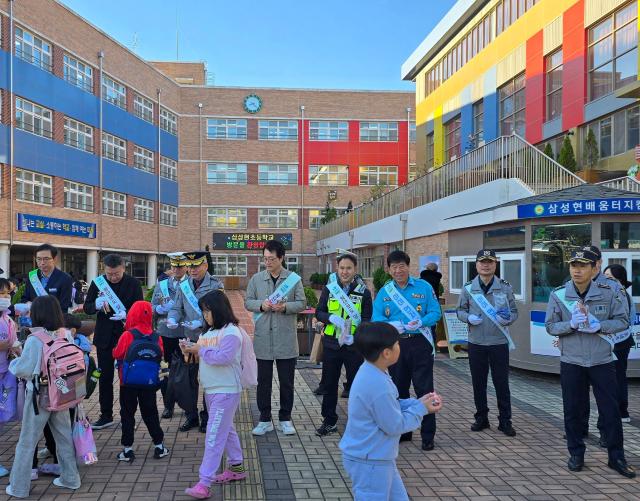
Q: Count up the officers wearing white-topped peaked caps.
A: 2